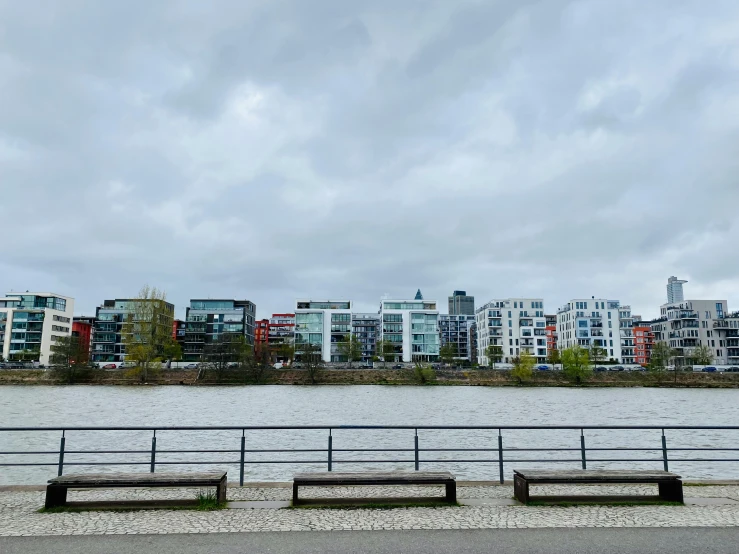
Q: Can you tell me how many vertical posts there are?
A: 8